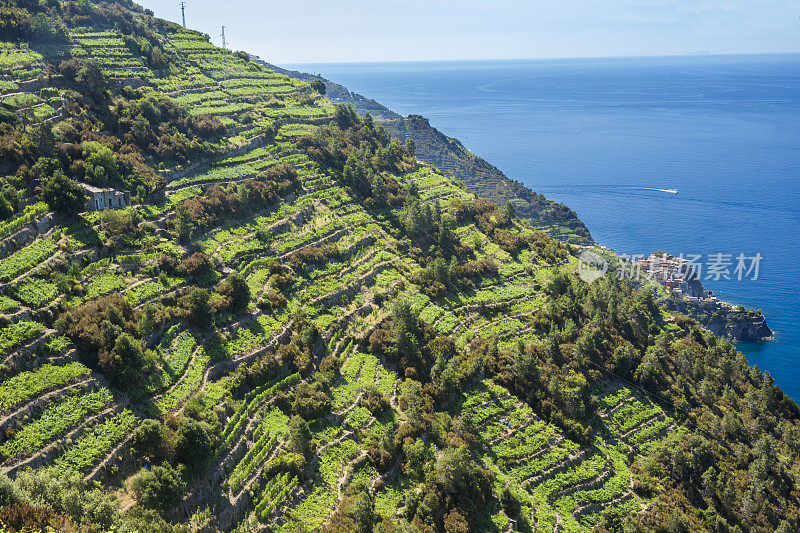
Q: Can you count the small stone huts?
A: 1